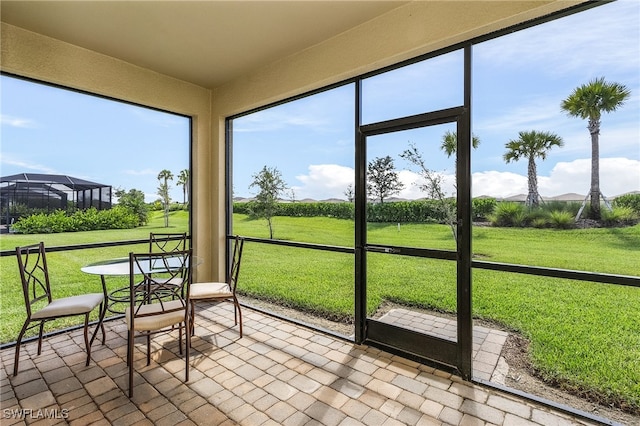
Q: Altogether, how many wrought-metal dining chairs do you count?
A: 4